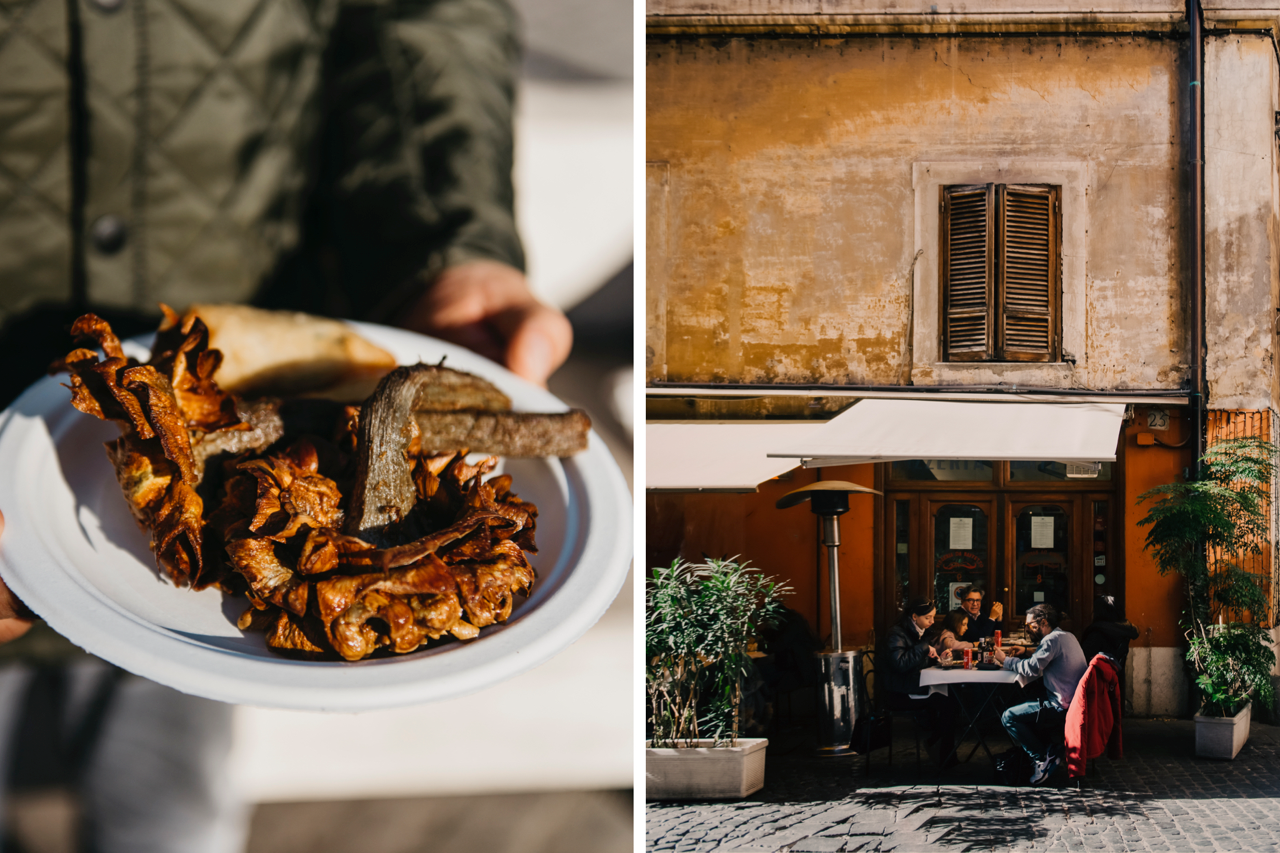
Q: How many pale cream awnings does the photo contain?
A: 2